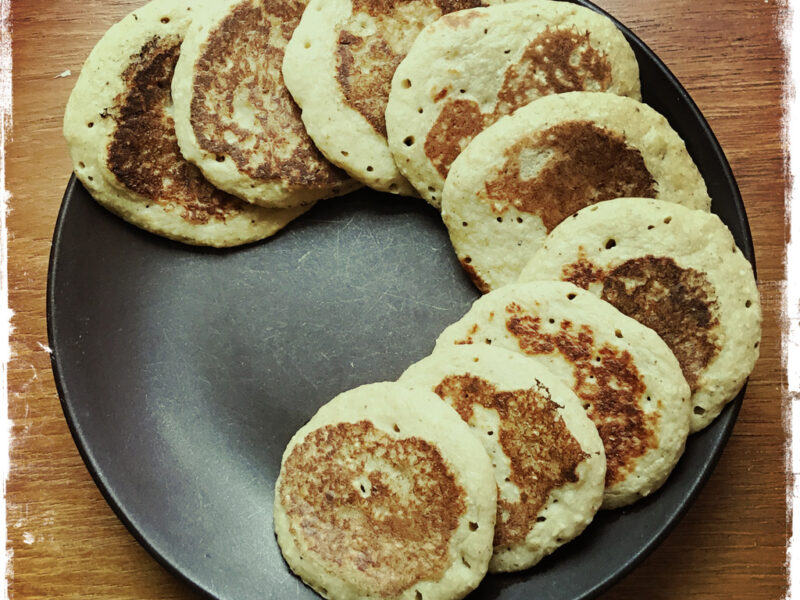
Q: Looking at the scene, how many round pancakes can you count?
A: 9